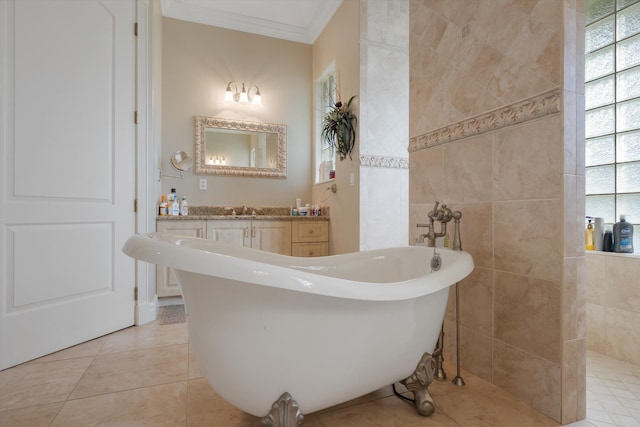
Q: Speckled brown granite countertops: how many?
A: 1